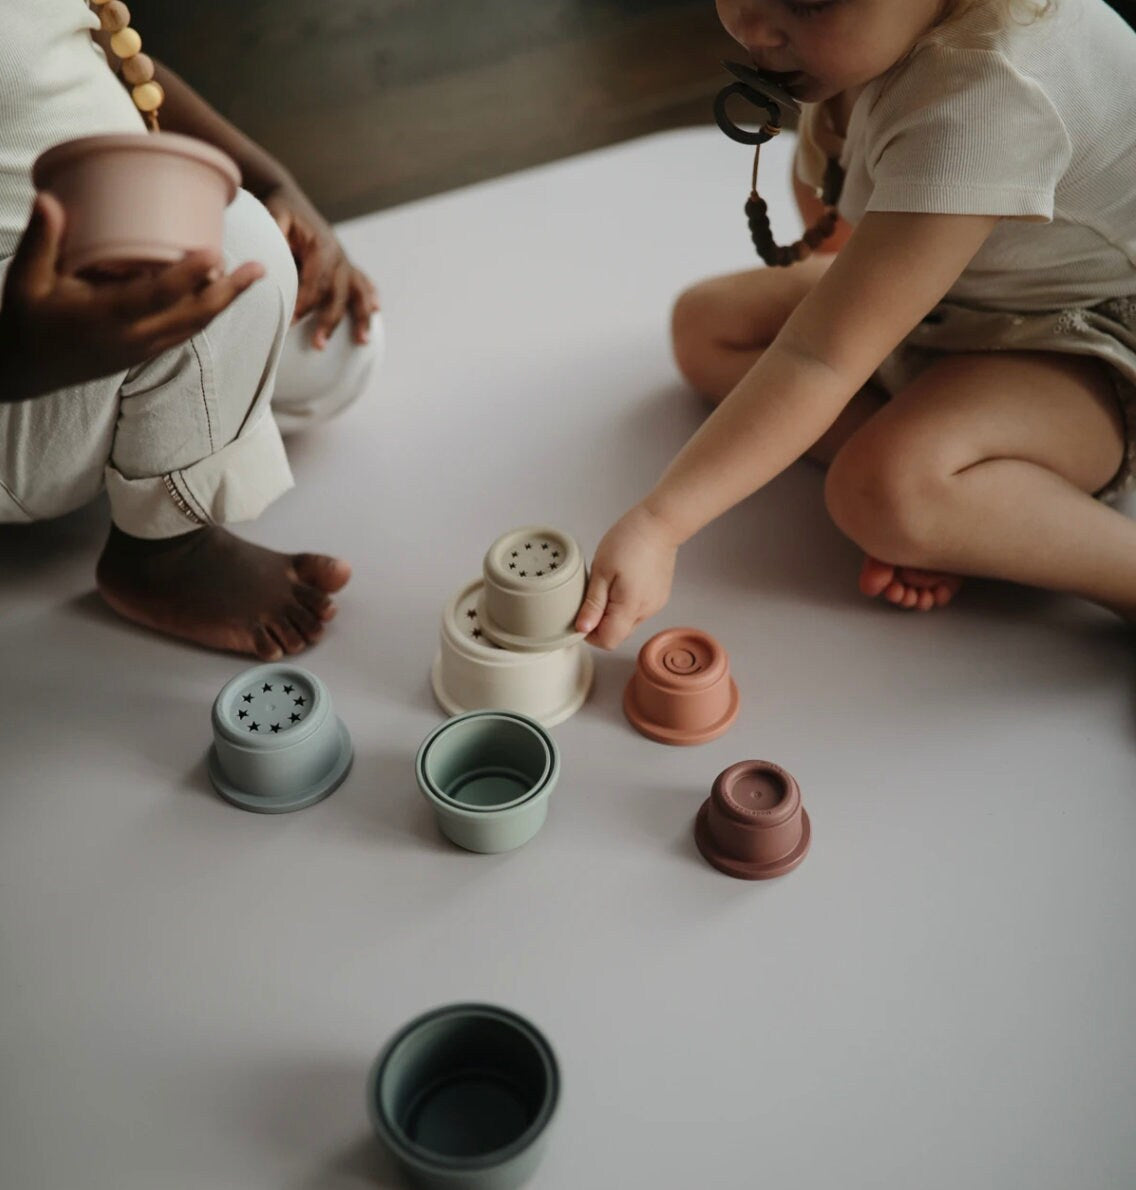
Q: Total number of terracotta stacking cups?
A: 1